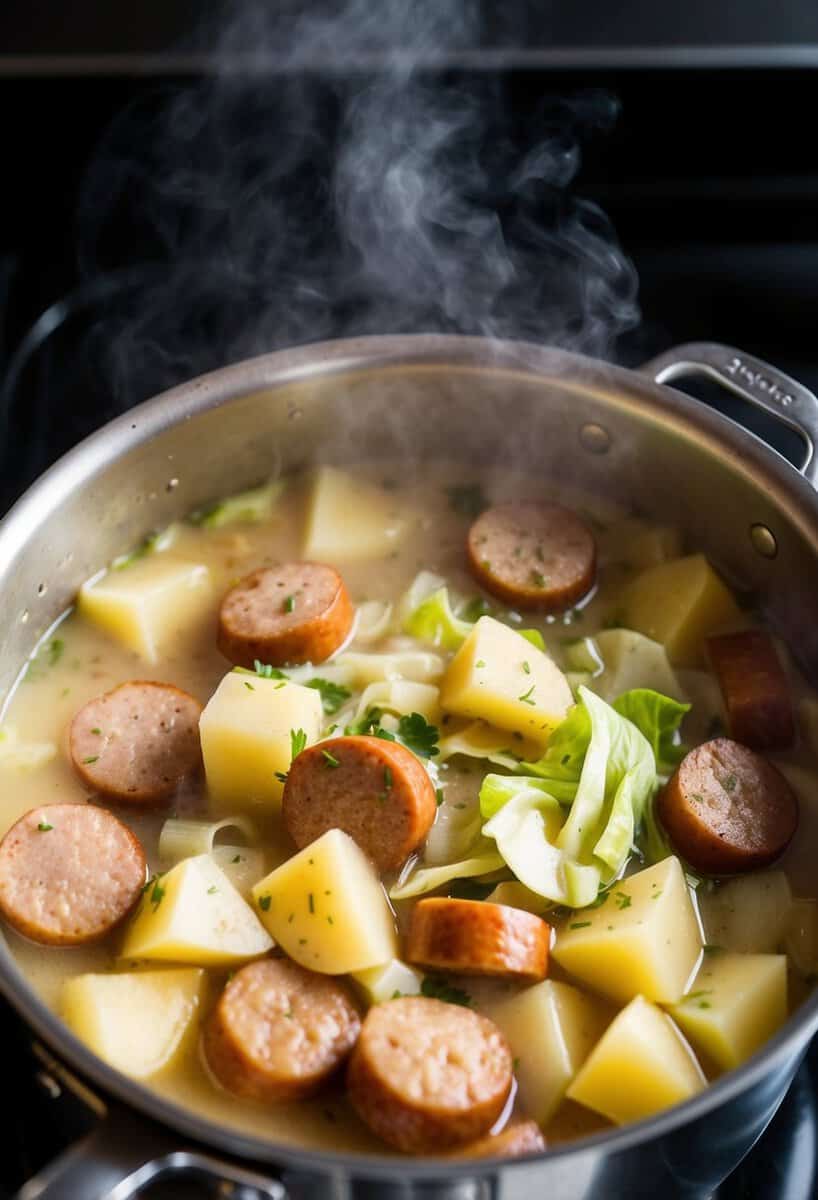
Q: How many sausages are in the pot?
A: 11